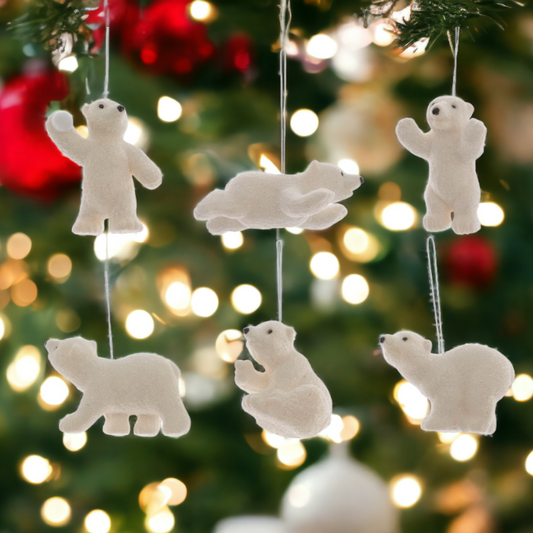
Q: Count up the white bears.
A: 6